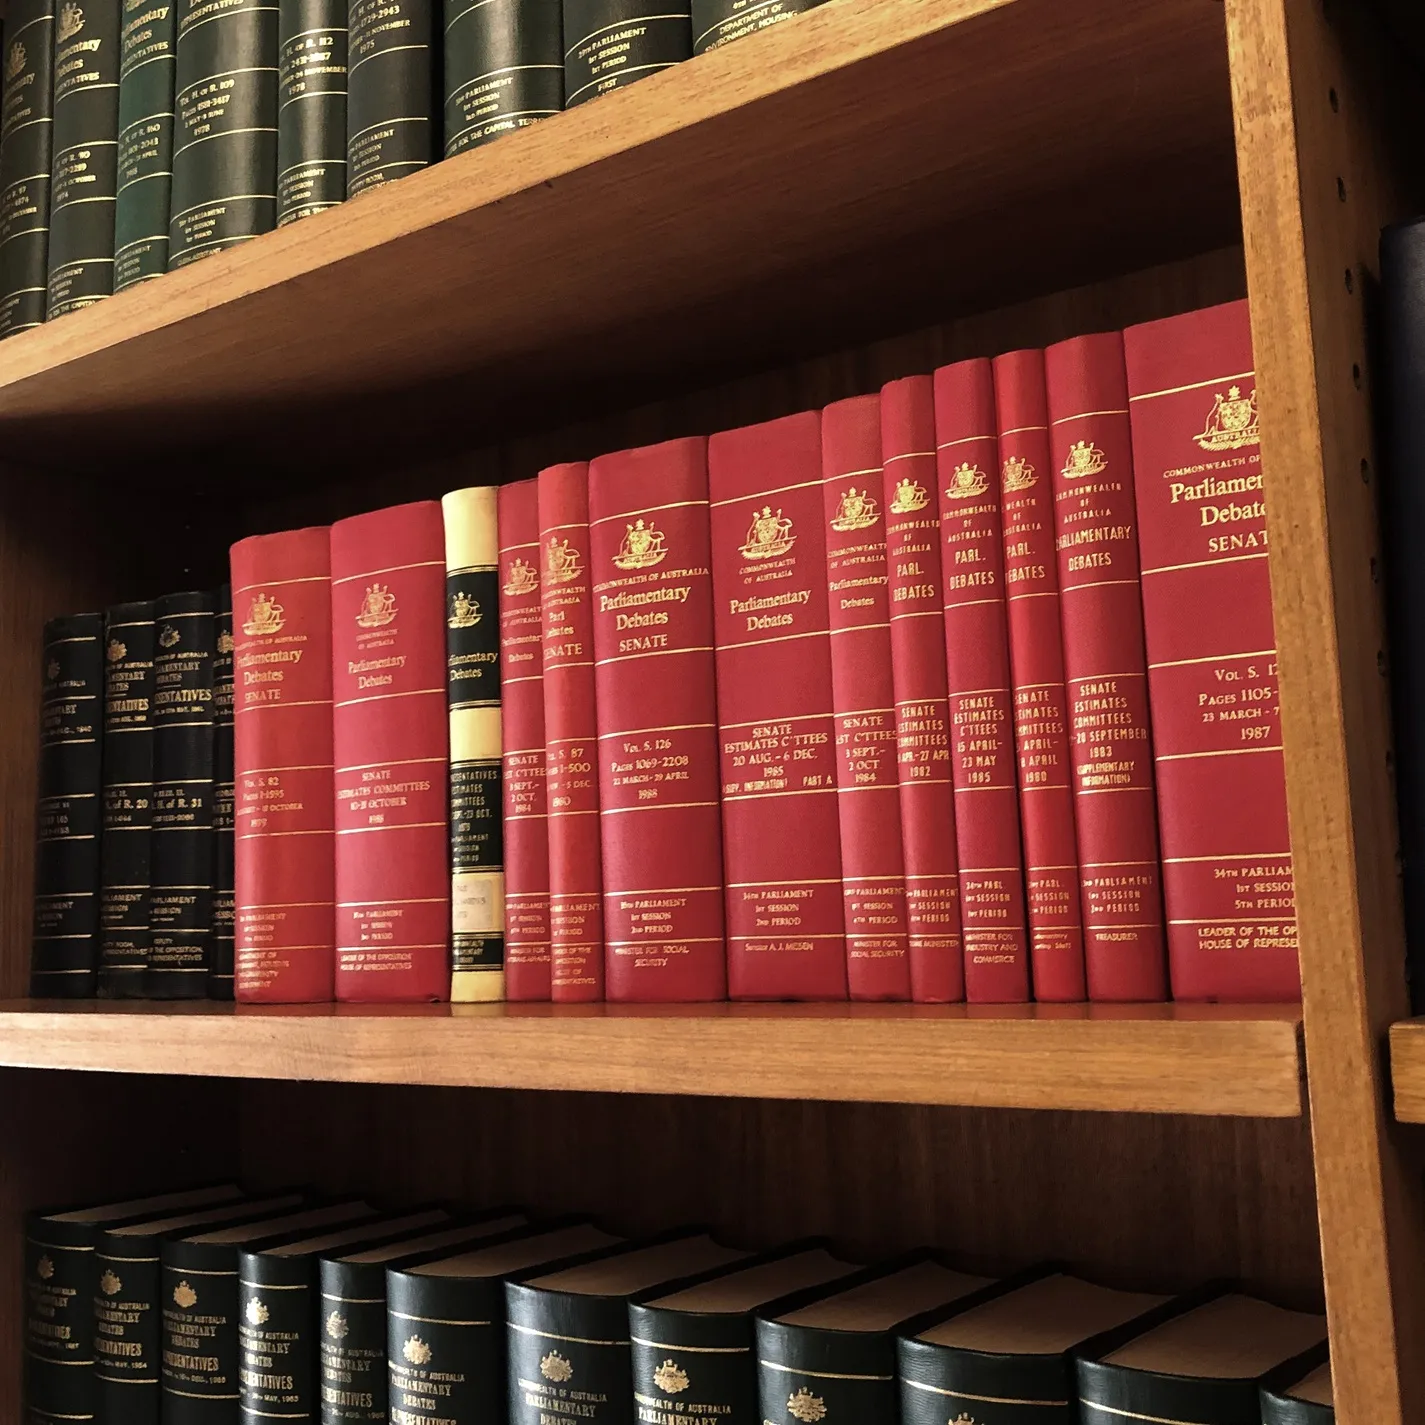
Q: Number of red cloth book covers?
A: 12